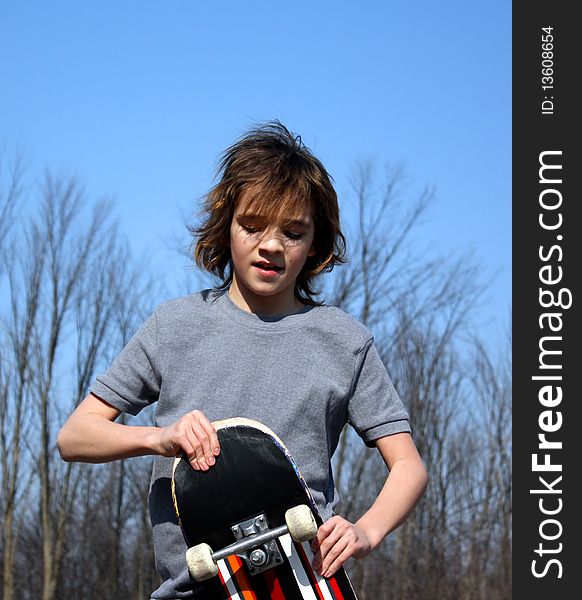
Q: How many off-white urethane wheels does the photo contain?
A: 2